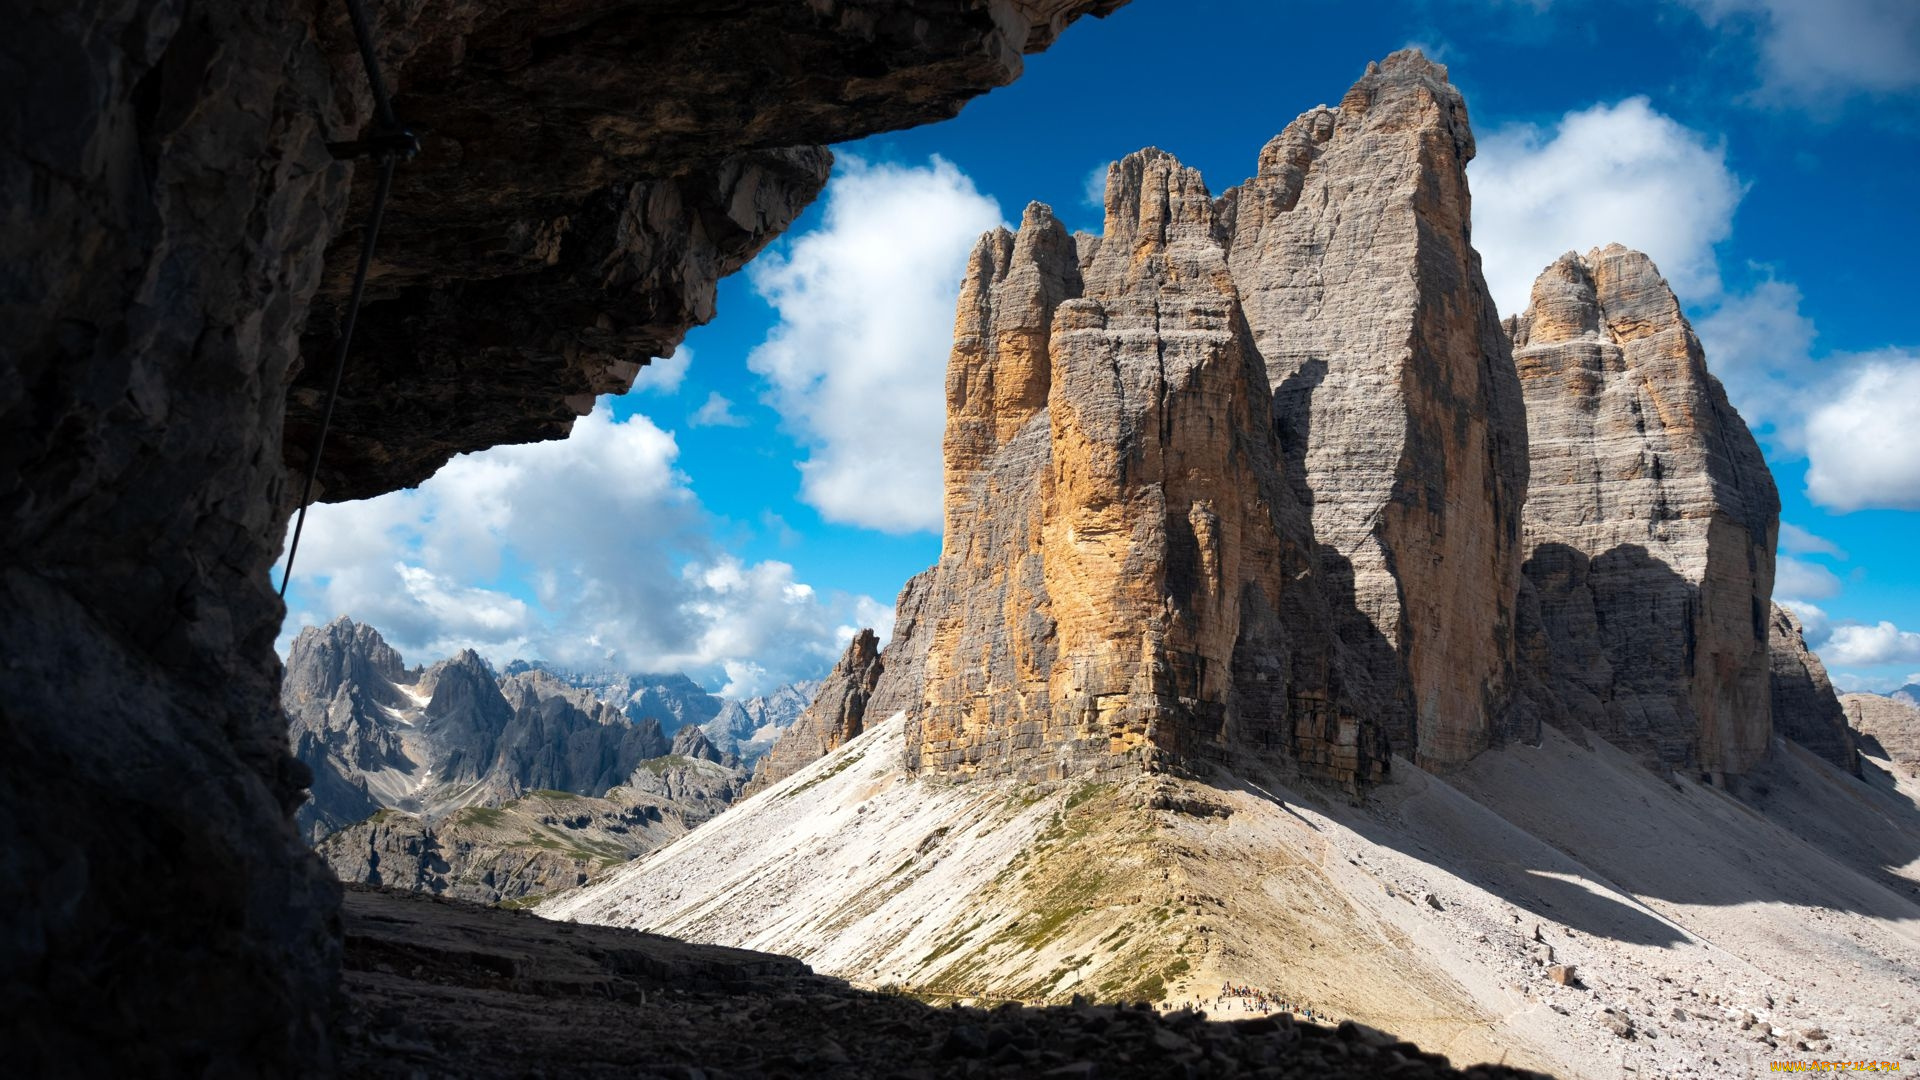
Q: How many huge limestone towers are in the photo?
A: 3